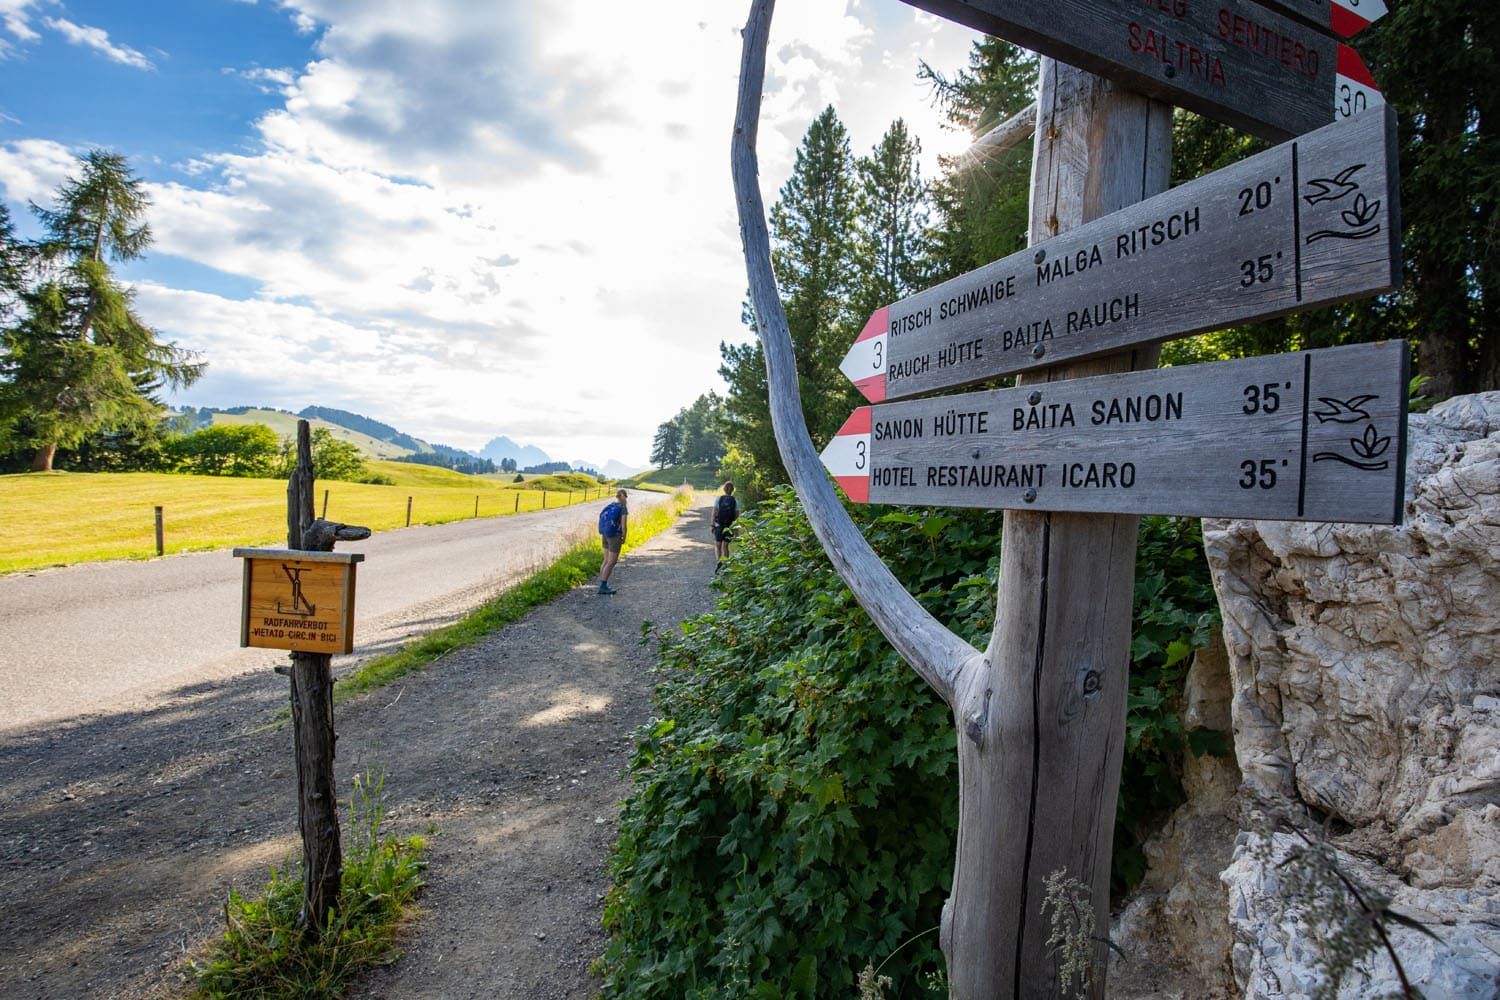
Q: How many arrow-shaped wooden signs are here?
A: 4